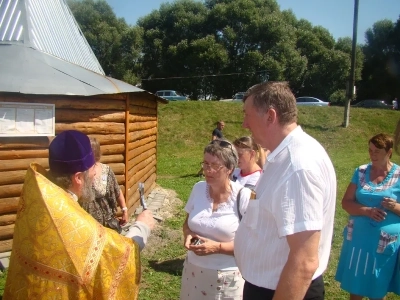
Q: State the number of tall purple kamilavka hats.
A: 1